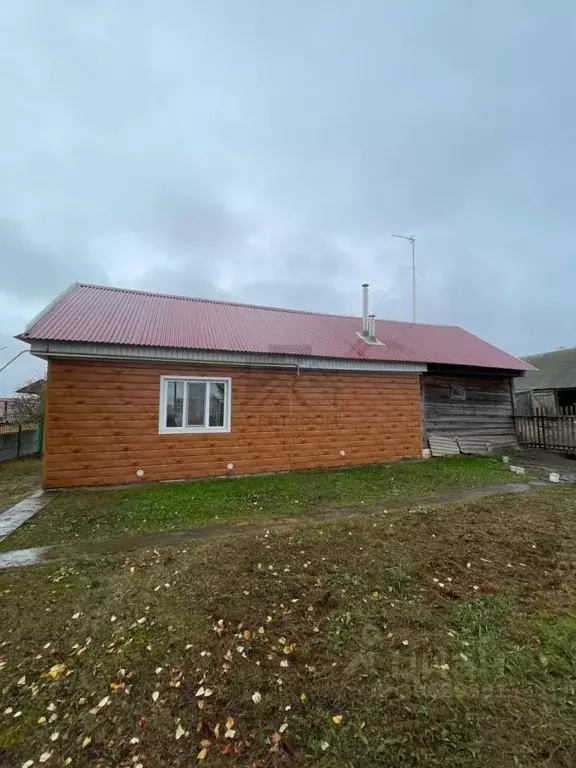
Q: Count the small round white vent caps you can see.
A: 3